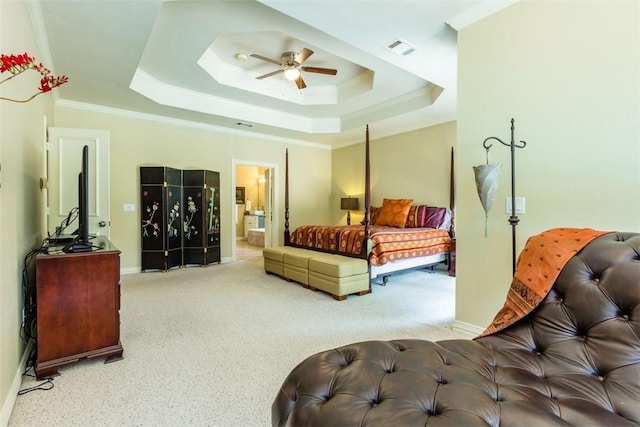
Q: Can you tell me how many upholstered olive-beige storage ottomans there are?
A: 3